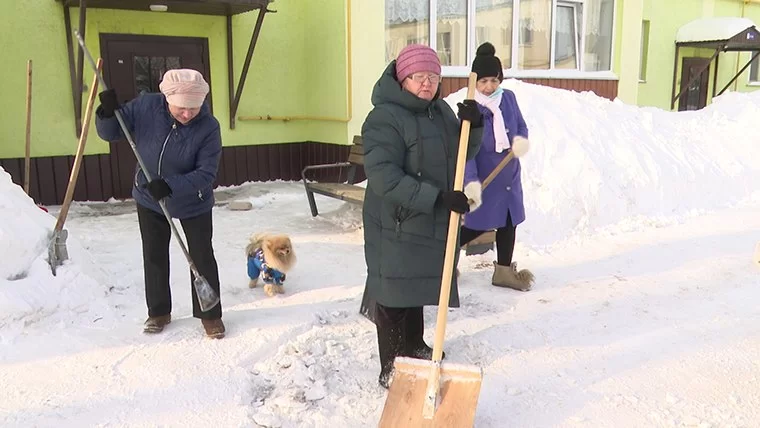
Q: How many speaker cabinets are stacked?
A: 0